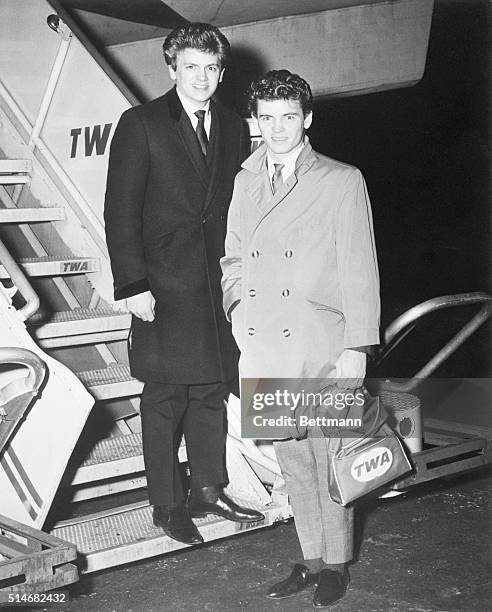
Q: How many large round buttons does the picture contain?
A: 6